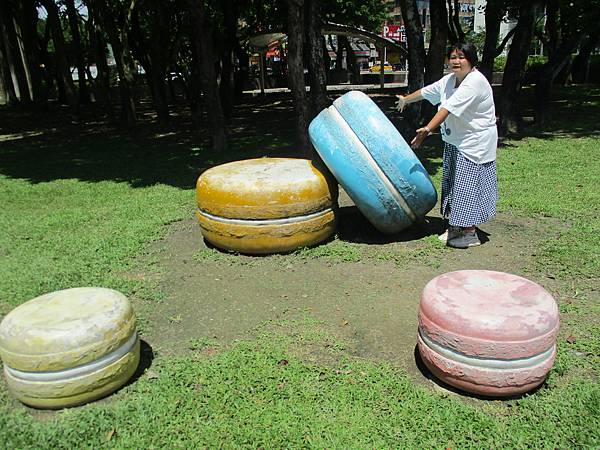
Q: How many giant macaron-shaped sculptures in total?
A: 4